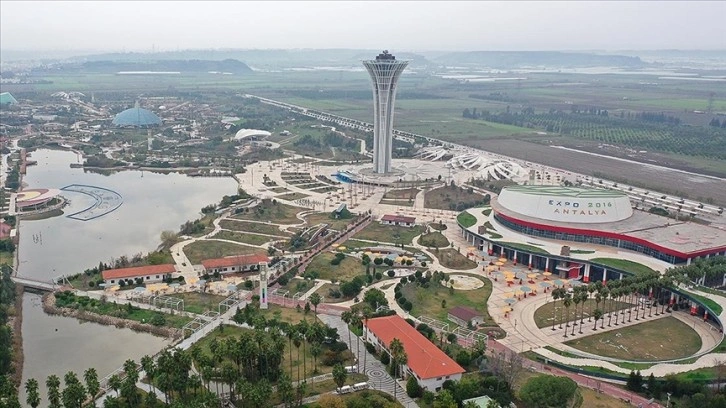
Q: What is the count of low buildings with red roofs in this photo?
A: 5